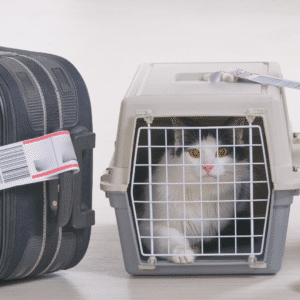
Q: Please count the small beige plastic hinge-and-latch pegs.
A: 4